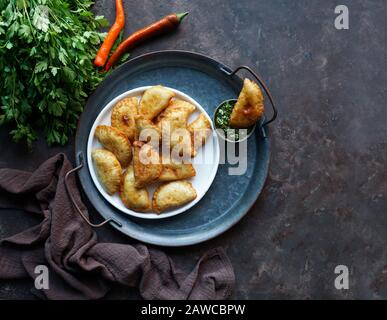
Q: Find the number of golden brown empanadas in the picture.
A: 13